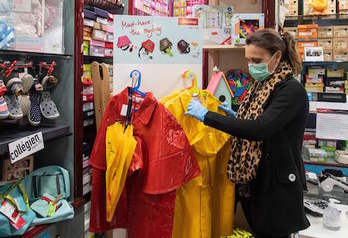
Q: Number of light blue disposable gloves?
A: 2